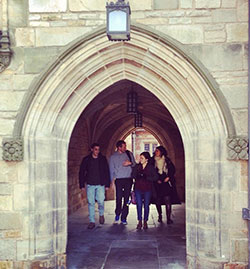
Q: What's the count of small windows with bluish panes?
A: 2